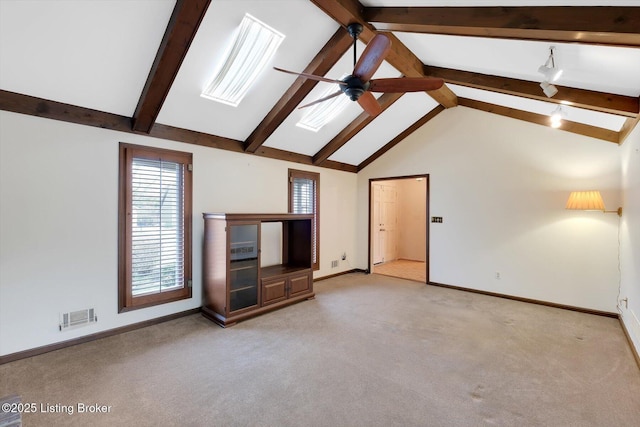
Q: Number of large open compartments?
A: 1